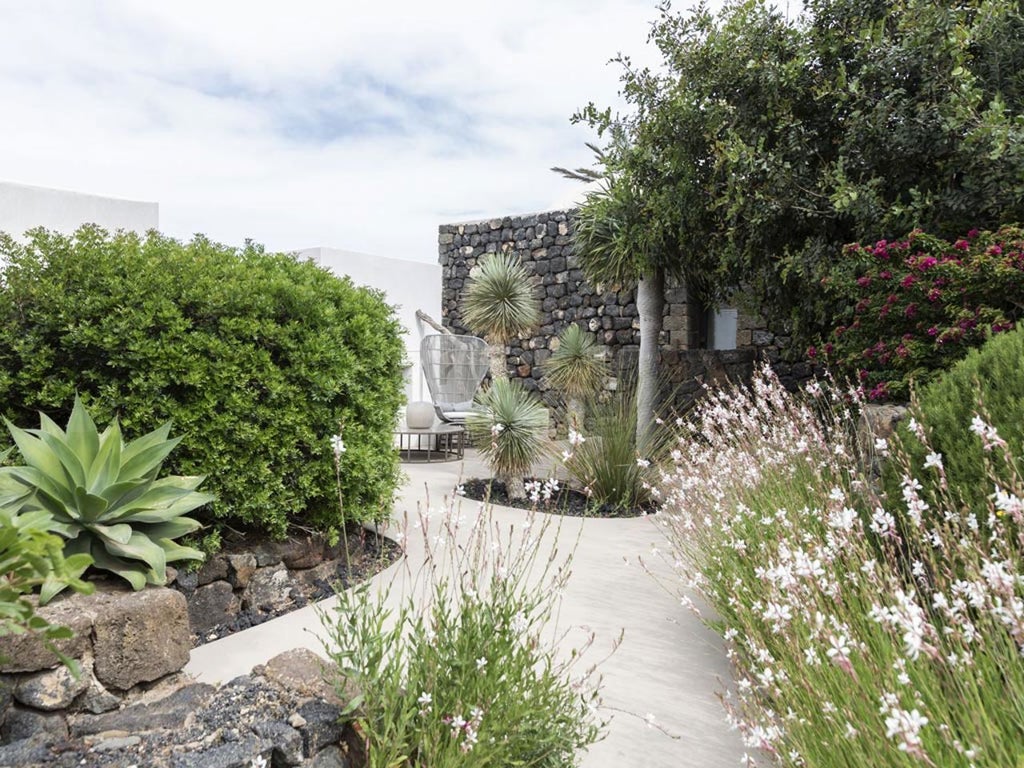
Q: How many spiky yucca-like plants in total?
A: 3